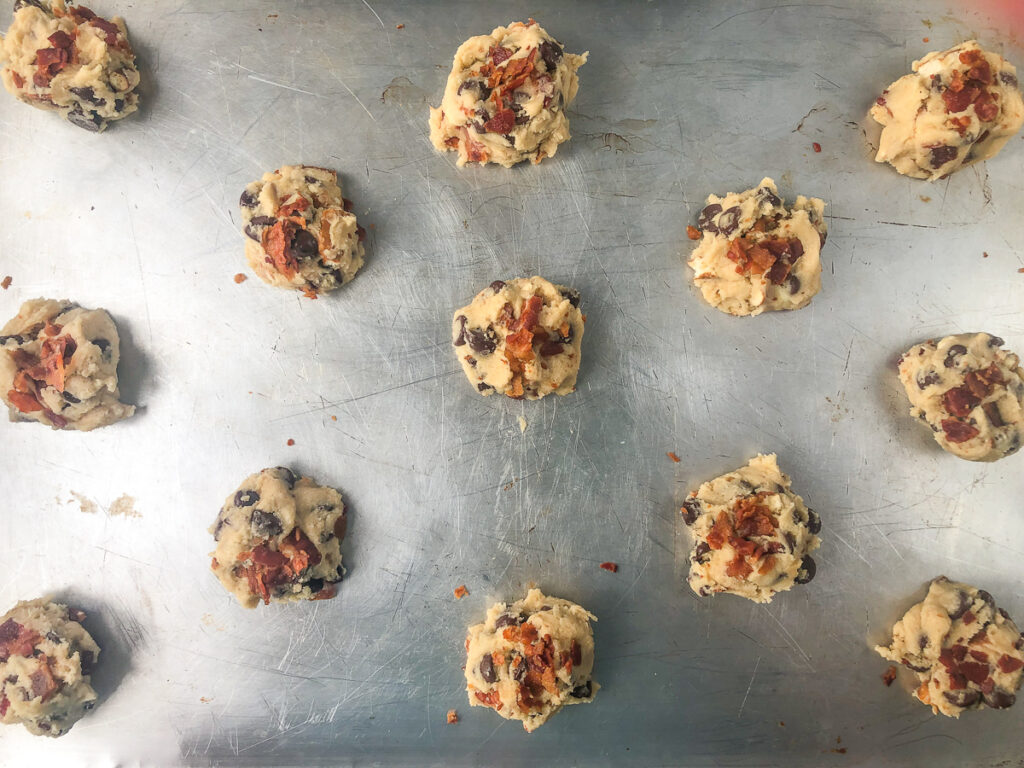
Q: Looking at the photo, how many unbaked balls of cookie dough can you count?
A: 13